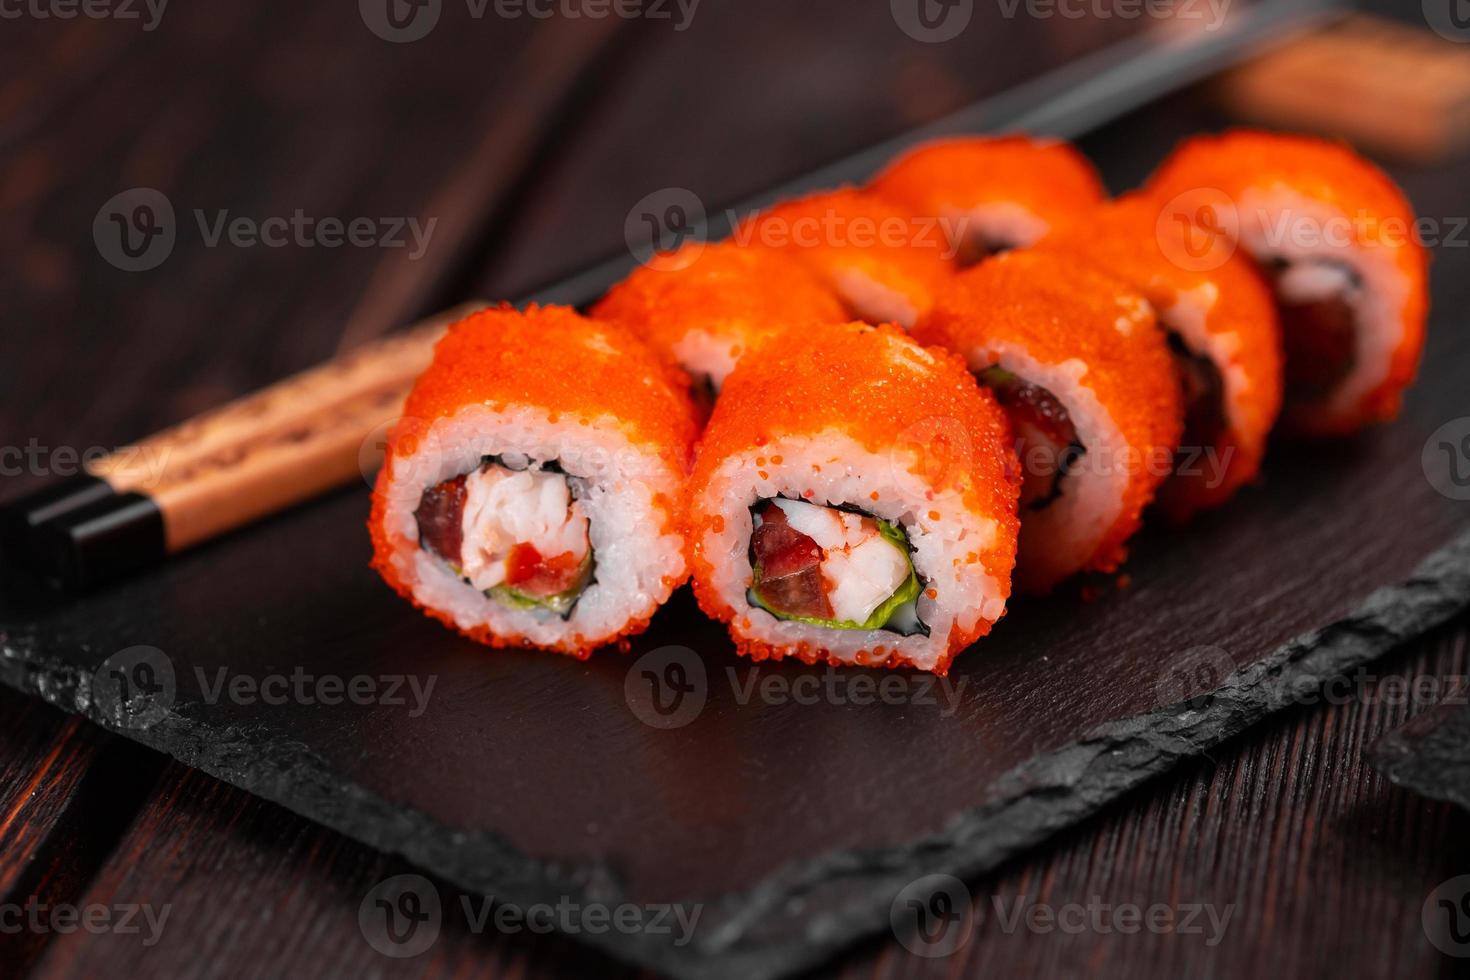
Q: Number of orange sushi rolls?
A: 8